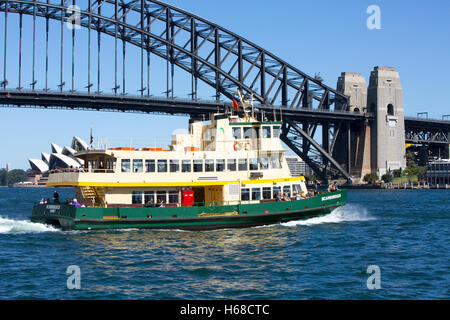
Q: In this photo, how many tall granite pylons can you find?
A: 2